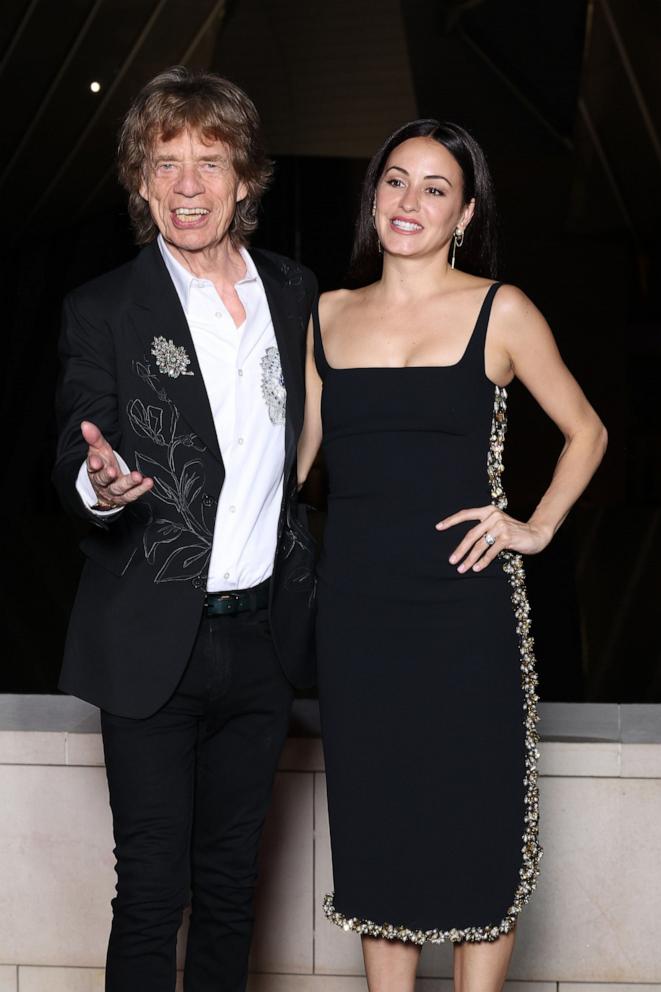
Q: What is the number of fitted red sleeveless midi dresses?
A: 0